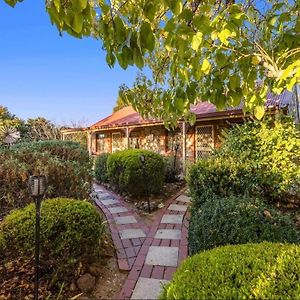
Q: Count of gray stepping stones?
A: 12